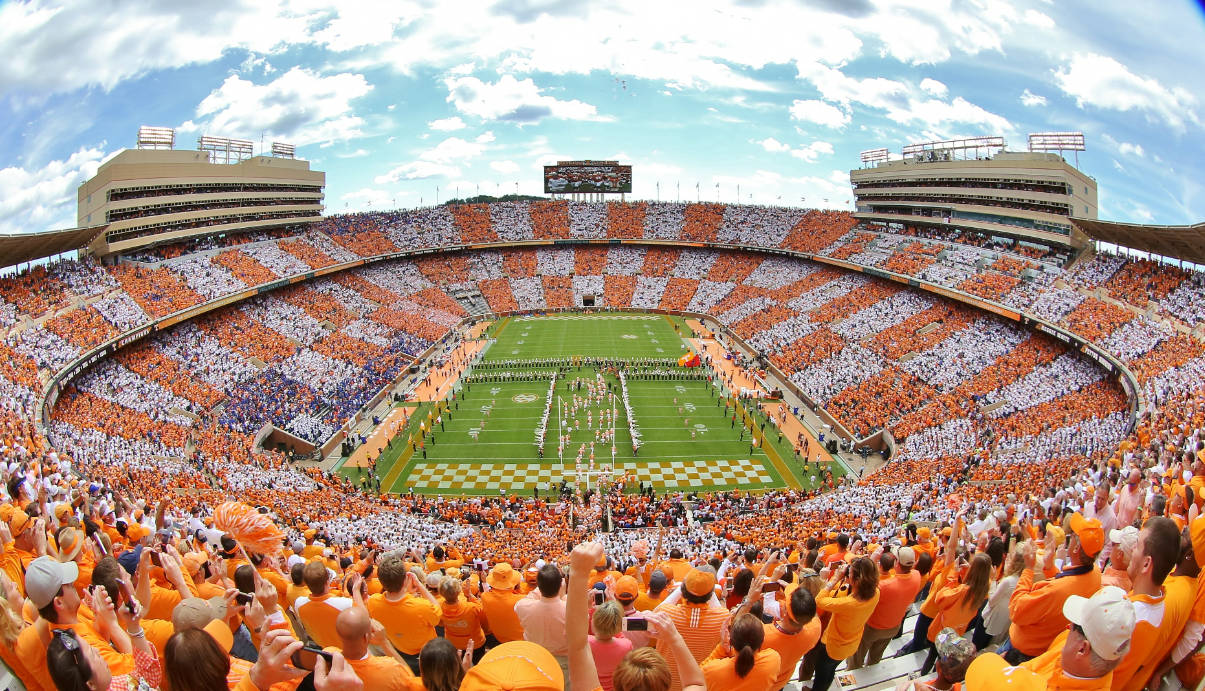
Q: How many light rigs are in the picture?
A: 6